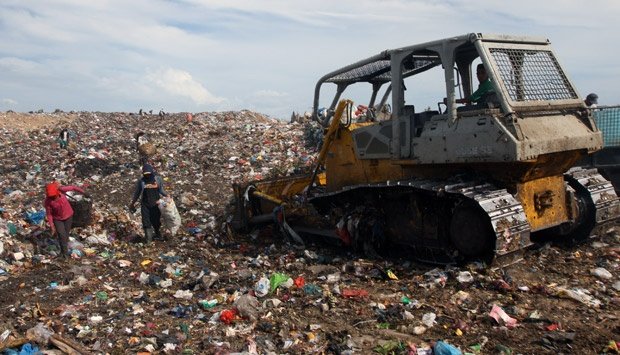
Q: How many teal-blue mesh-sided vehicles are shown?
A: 1